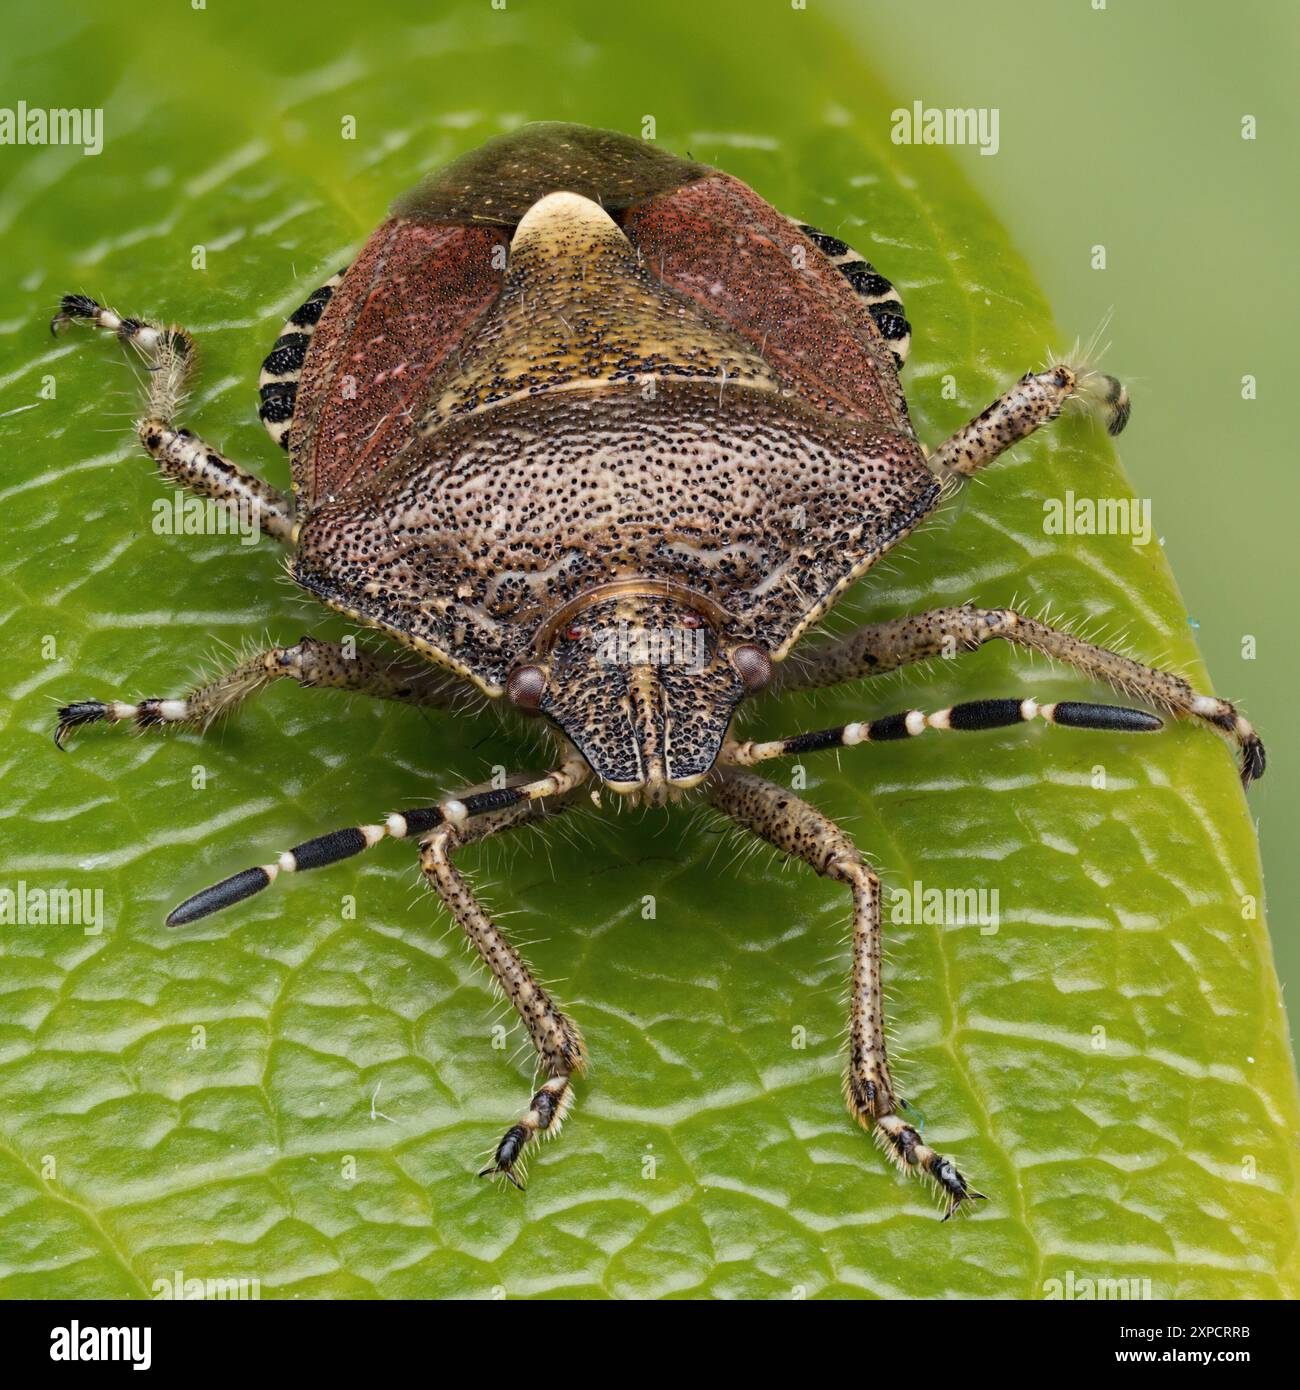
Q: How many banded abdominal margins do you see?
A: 2